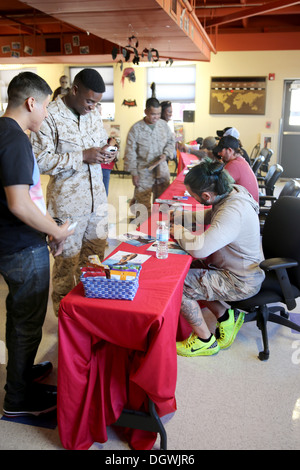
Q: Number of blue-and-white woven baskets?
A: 1